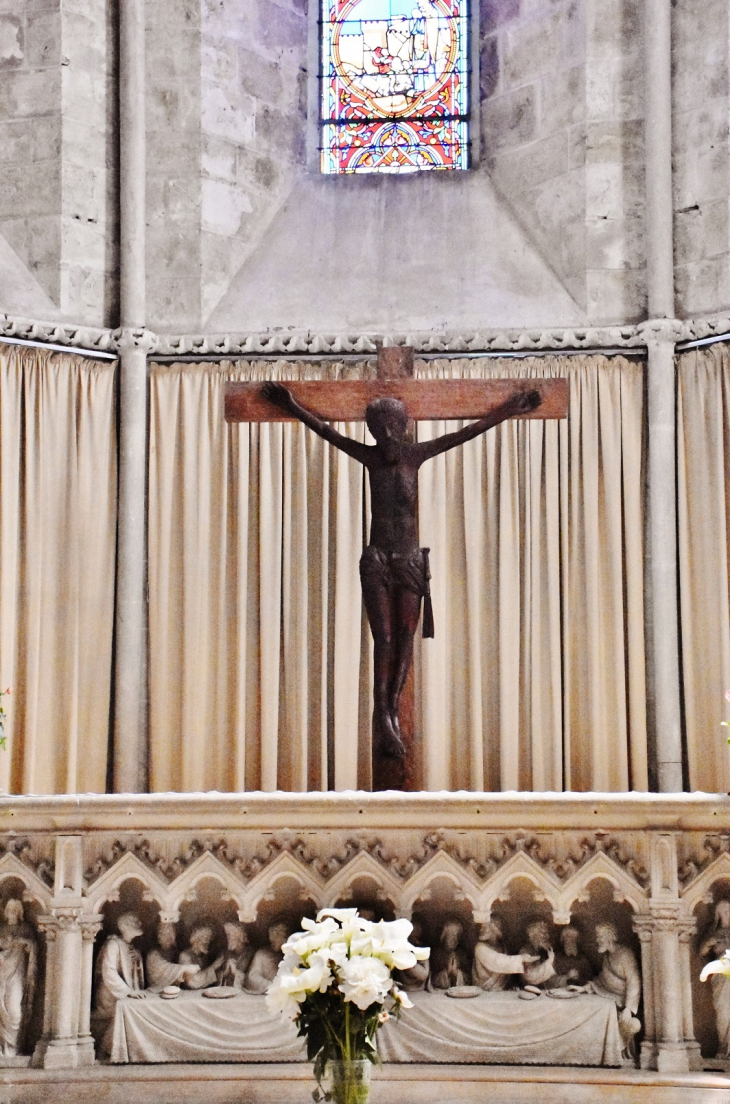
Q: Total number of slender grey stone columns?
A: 2